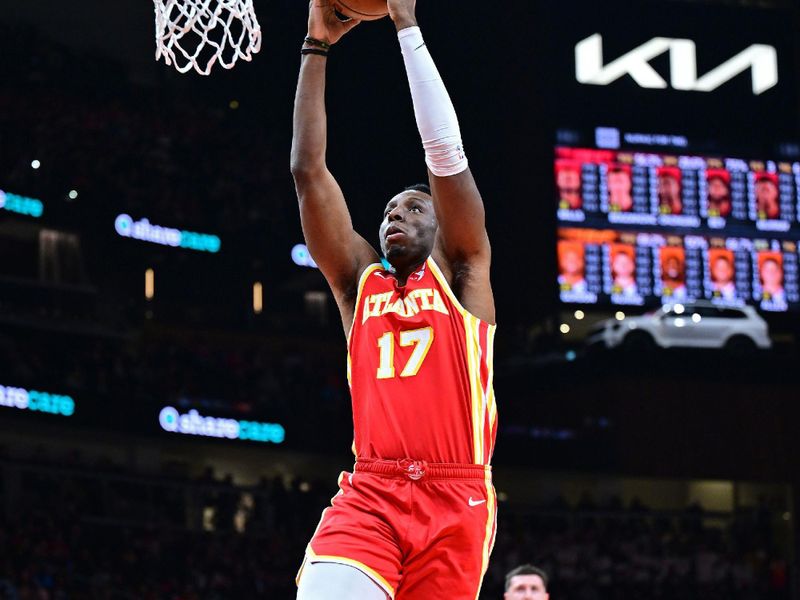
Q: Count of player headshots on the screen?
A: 10